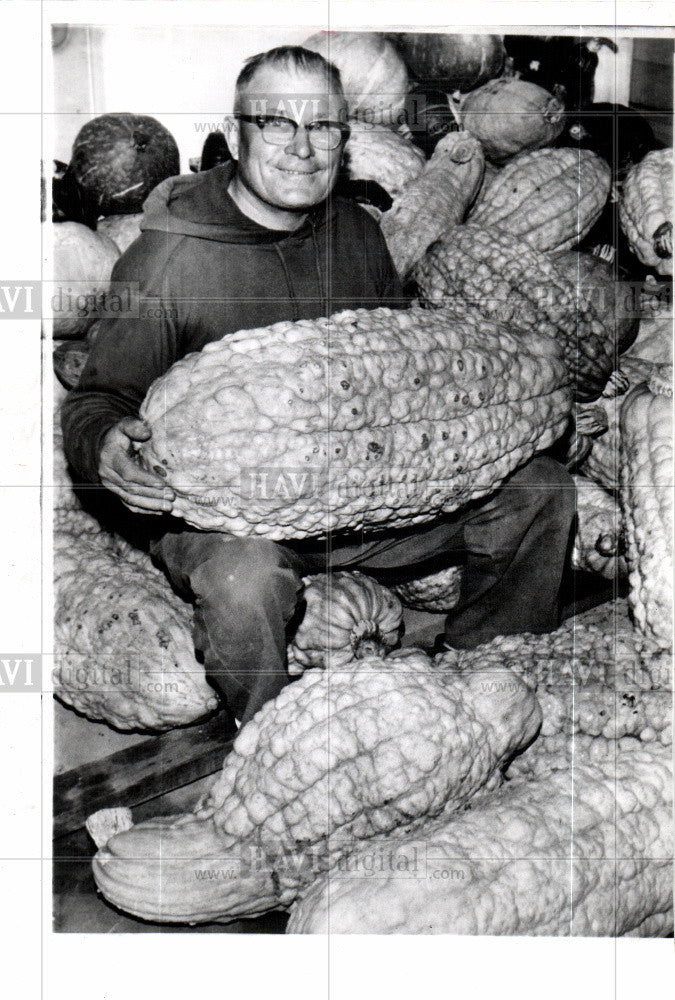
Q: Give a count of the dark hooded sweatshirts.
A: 1